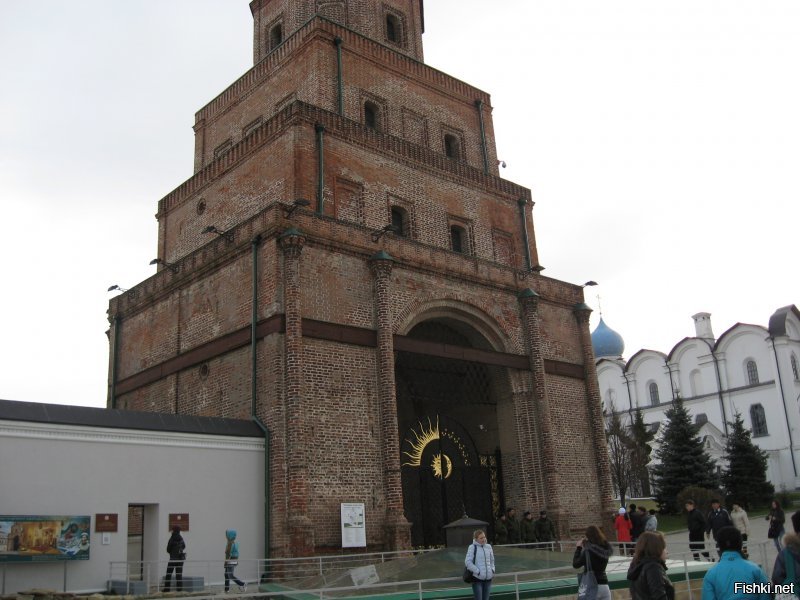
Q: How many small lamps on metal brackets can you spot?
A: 7